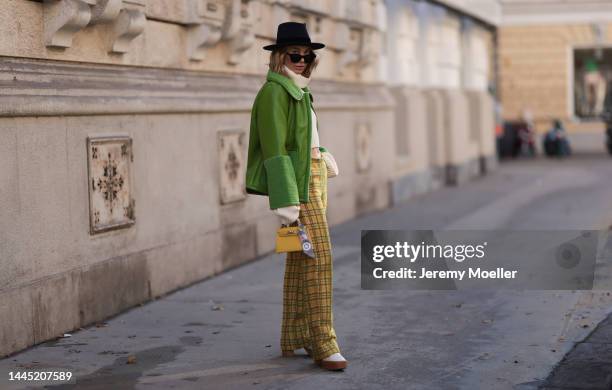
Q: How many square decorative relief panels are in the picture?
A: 3